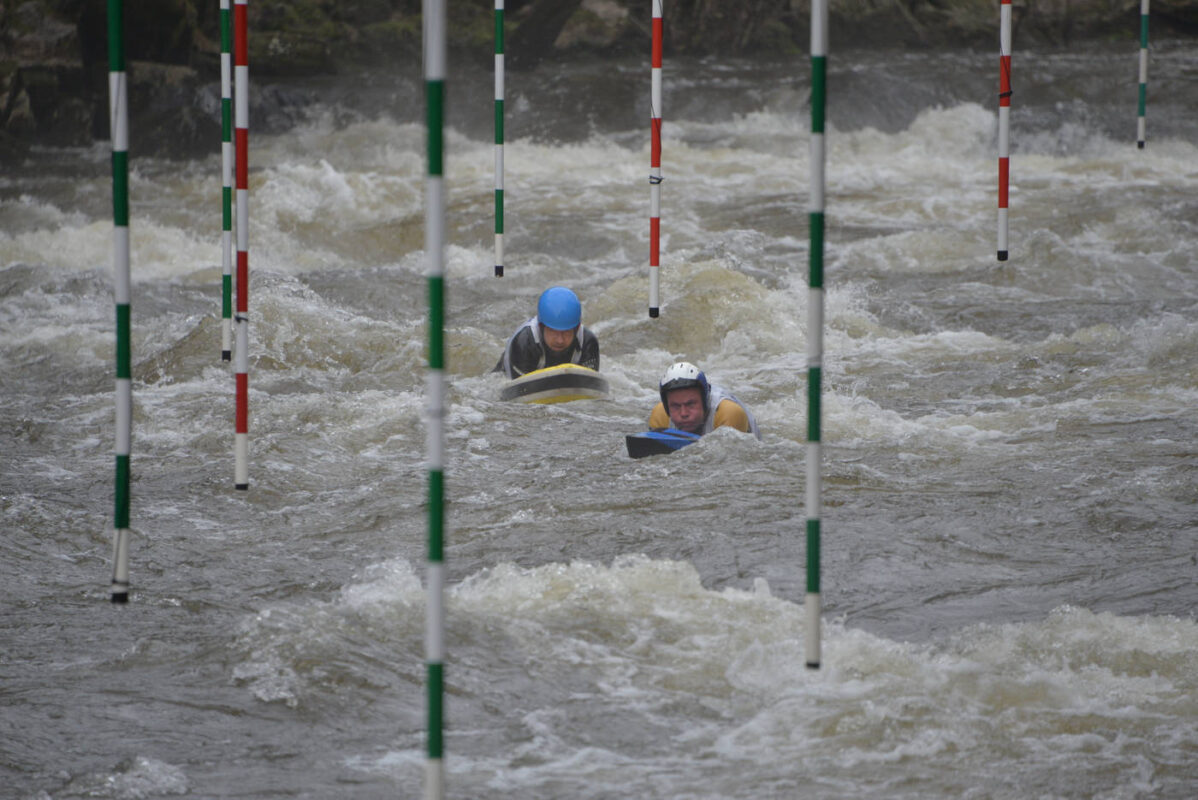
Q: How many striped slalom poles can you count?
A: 9